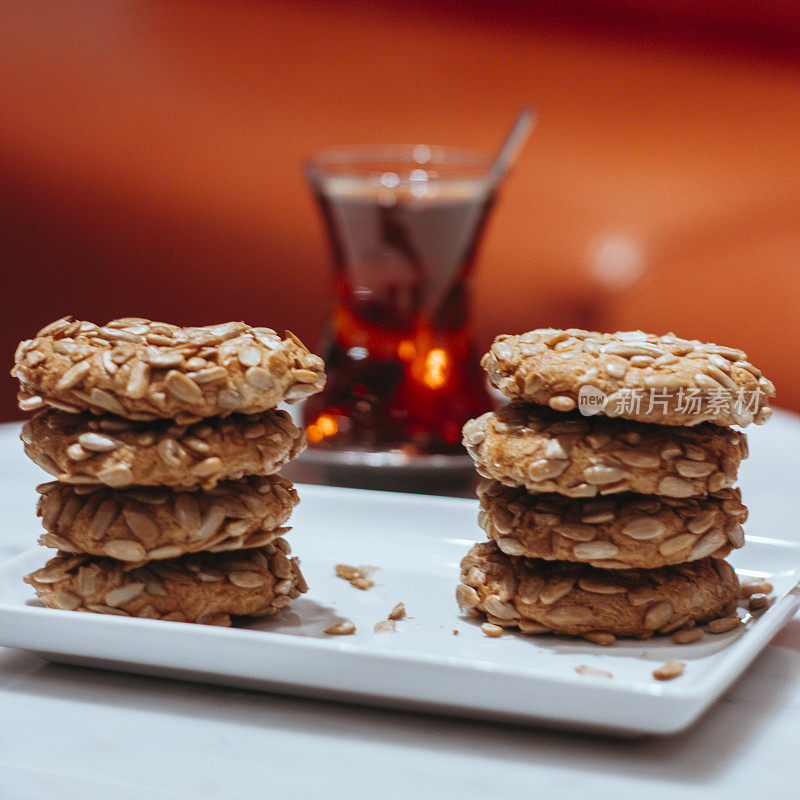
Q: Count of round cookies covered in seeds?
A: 8